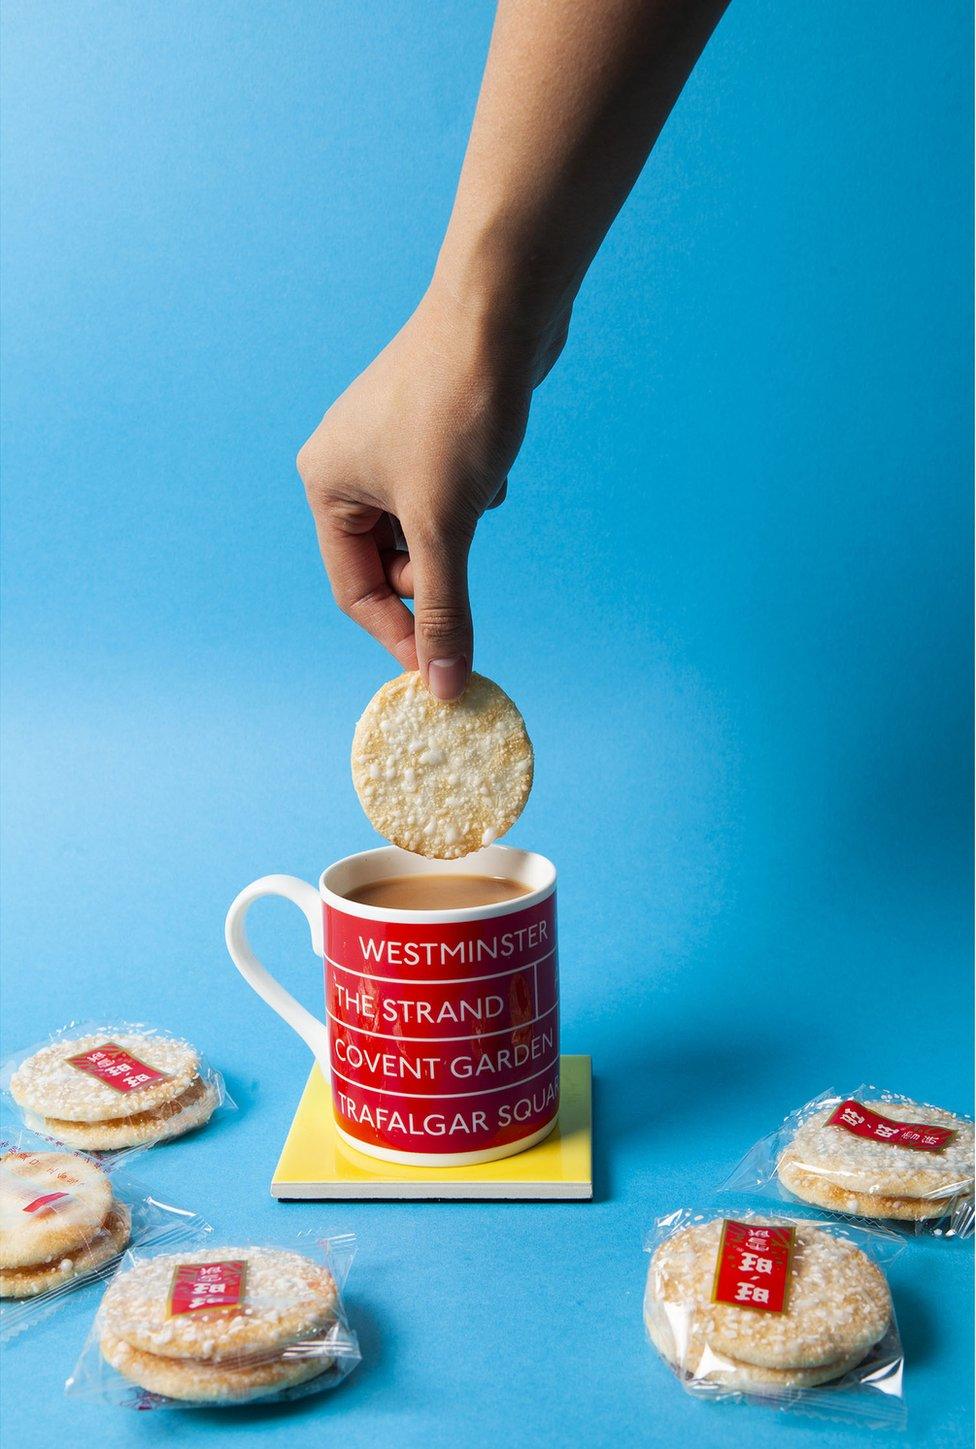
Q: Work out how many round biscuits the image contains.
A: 11